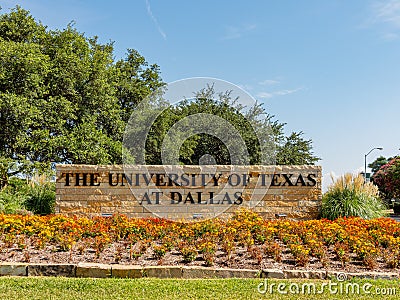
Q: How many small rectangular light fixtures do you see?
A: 3